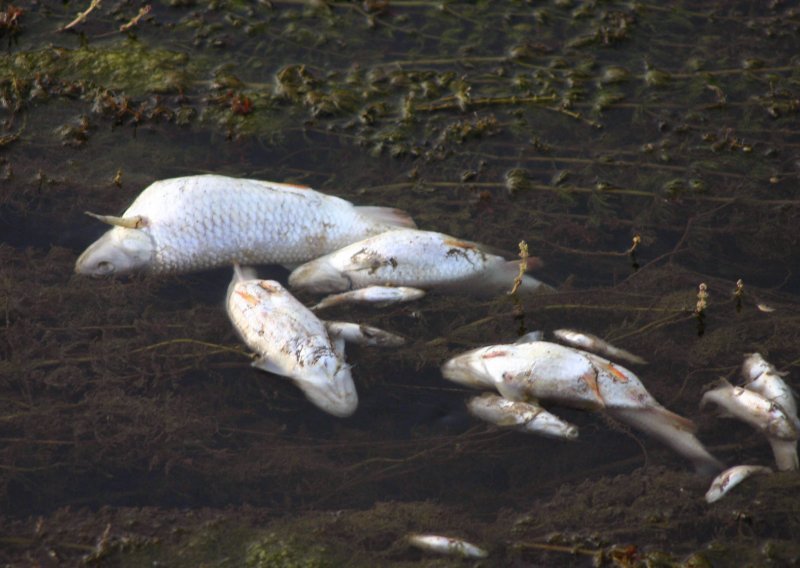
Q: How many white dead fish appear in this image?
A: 12